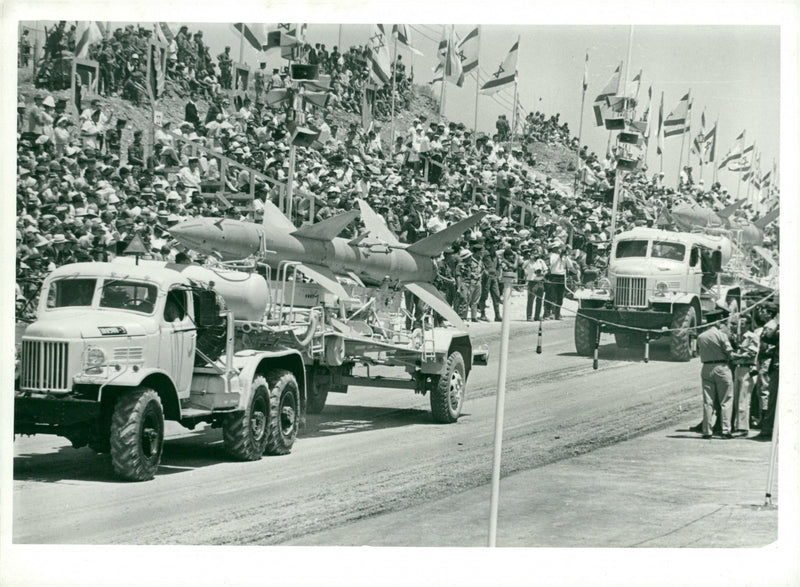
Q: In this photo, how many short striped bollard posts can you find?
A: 3